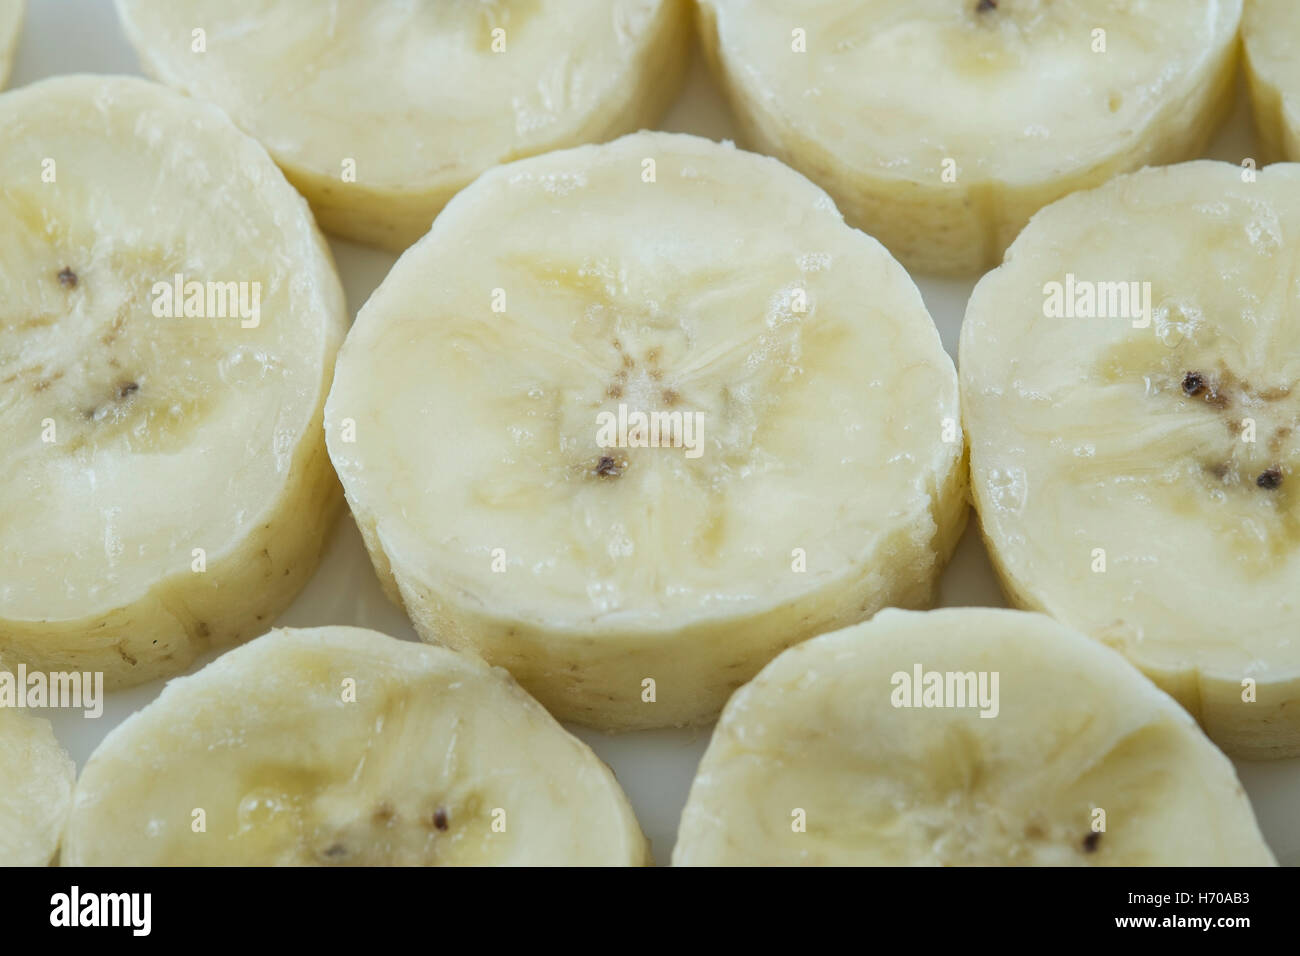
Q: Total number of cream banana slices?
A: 10